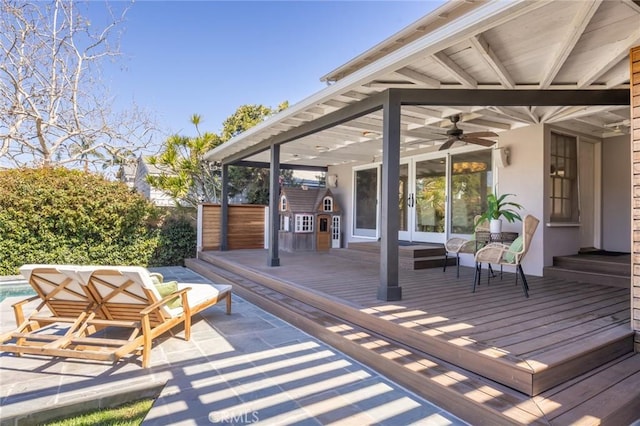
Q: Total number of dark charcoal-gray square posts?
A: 3